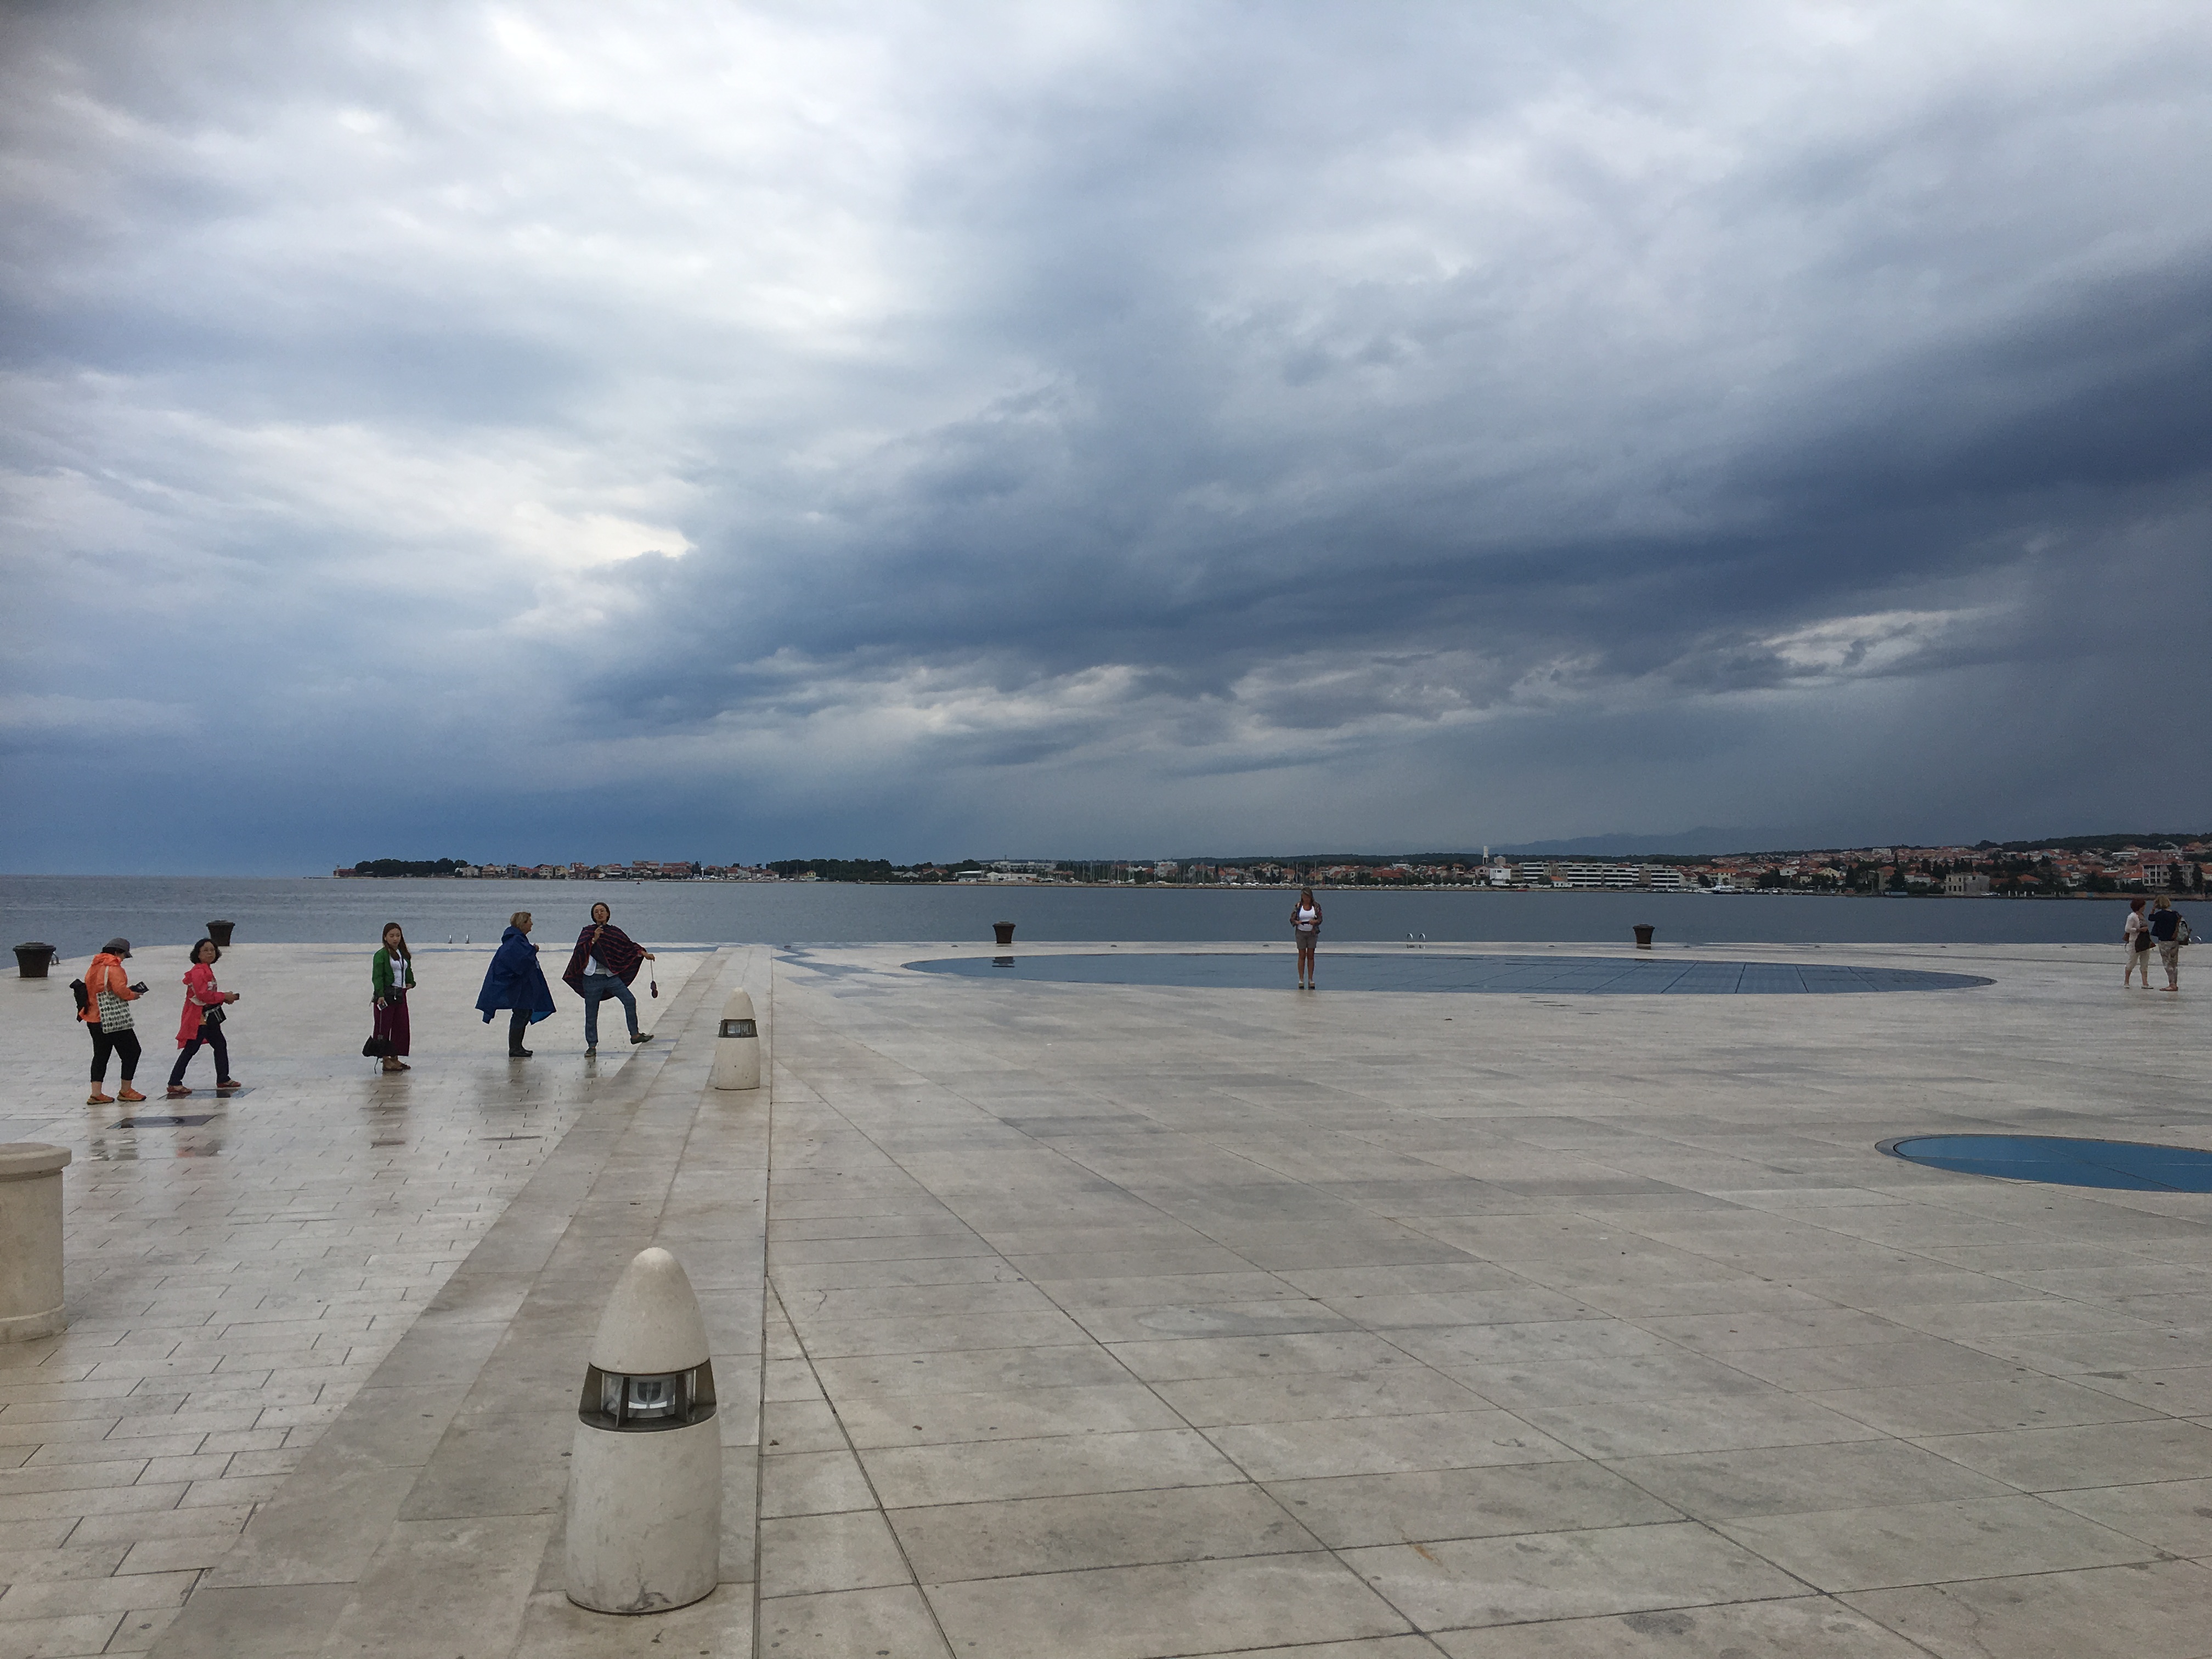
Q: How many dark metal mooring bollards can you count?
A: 4